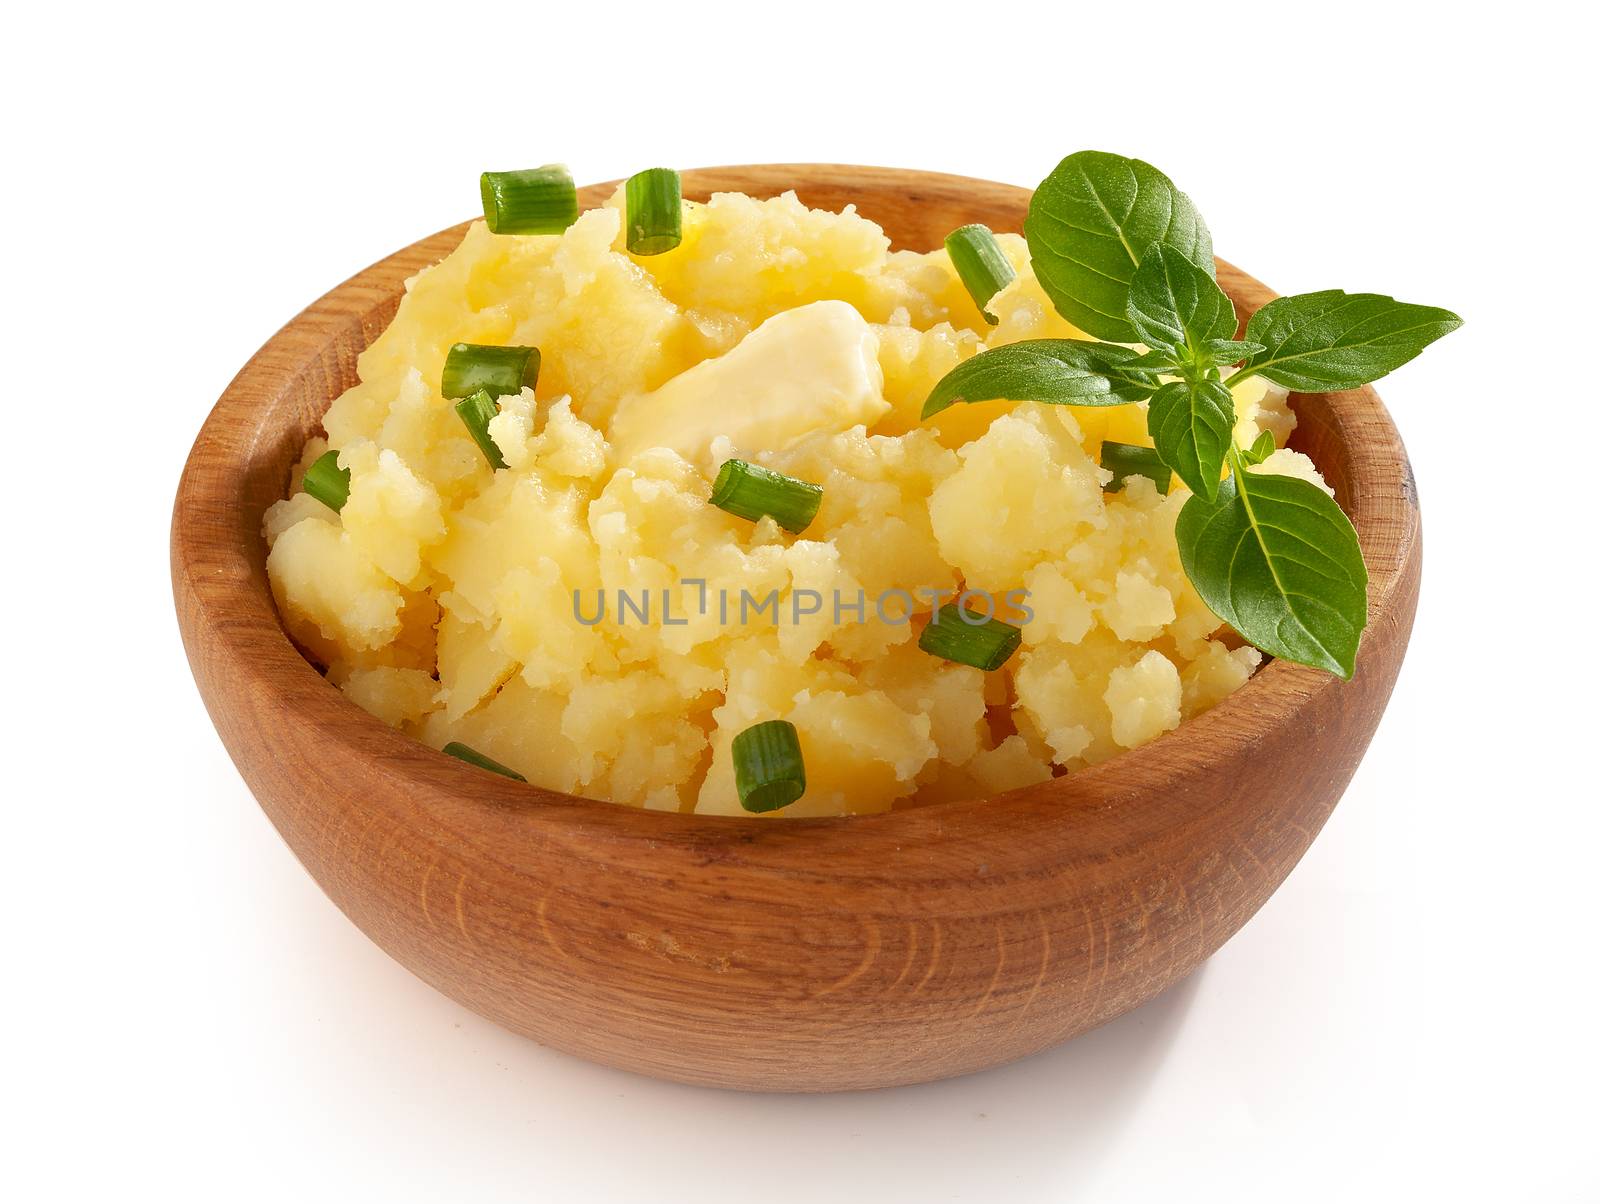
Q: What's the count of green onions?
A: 11